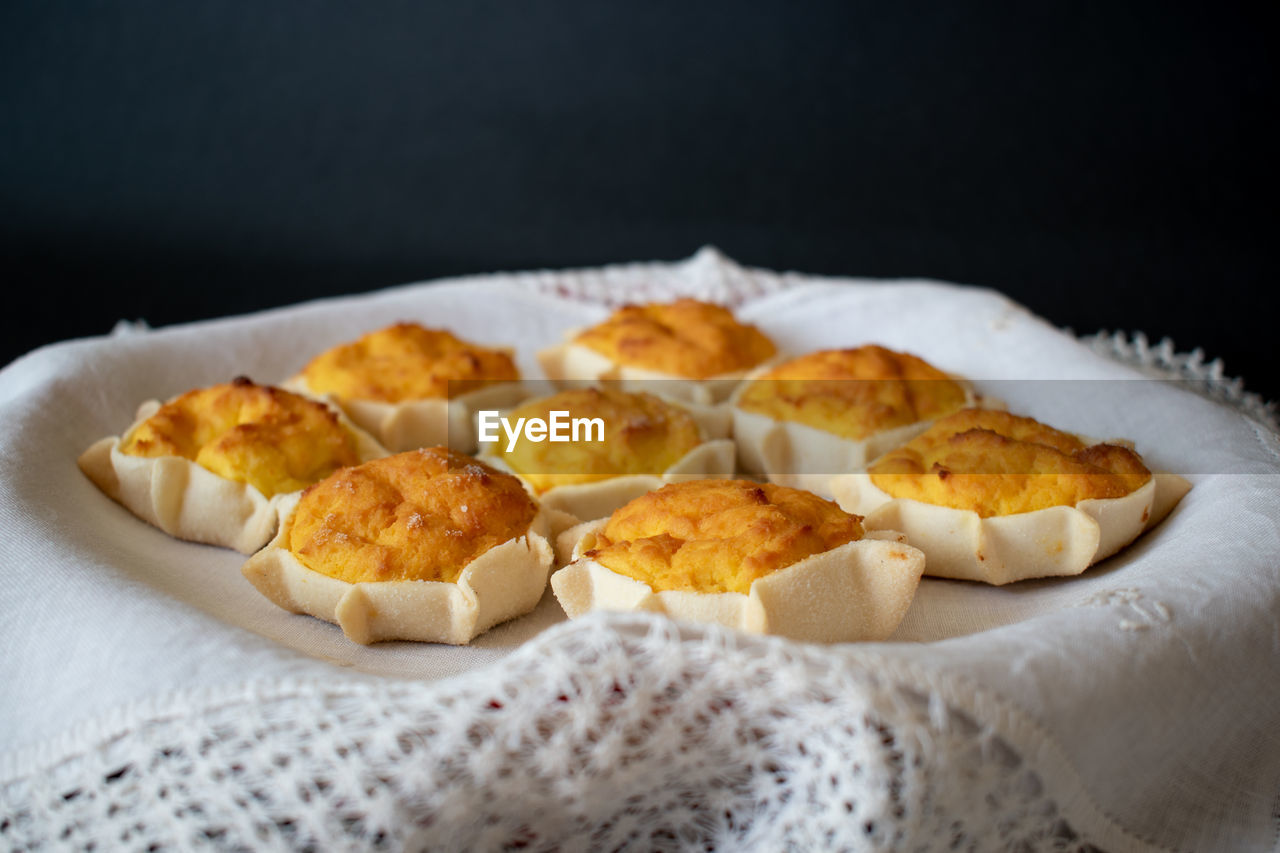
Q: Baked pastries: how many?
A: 8